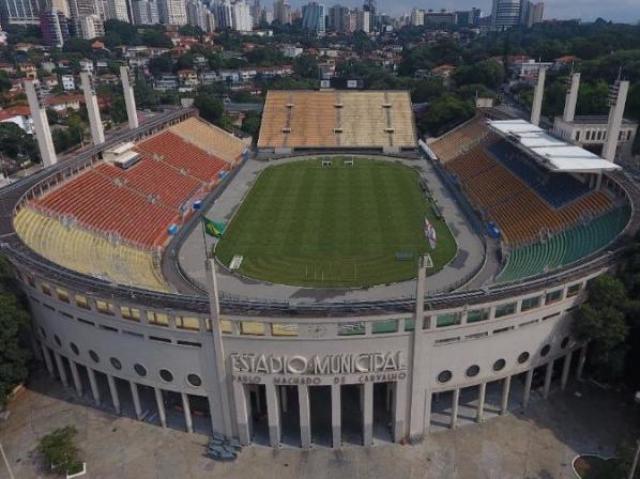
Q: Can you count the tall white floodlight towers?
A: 6